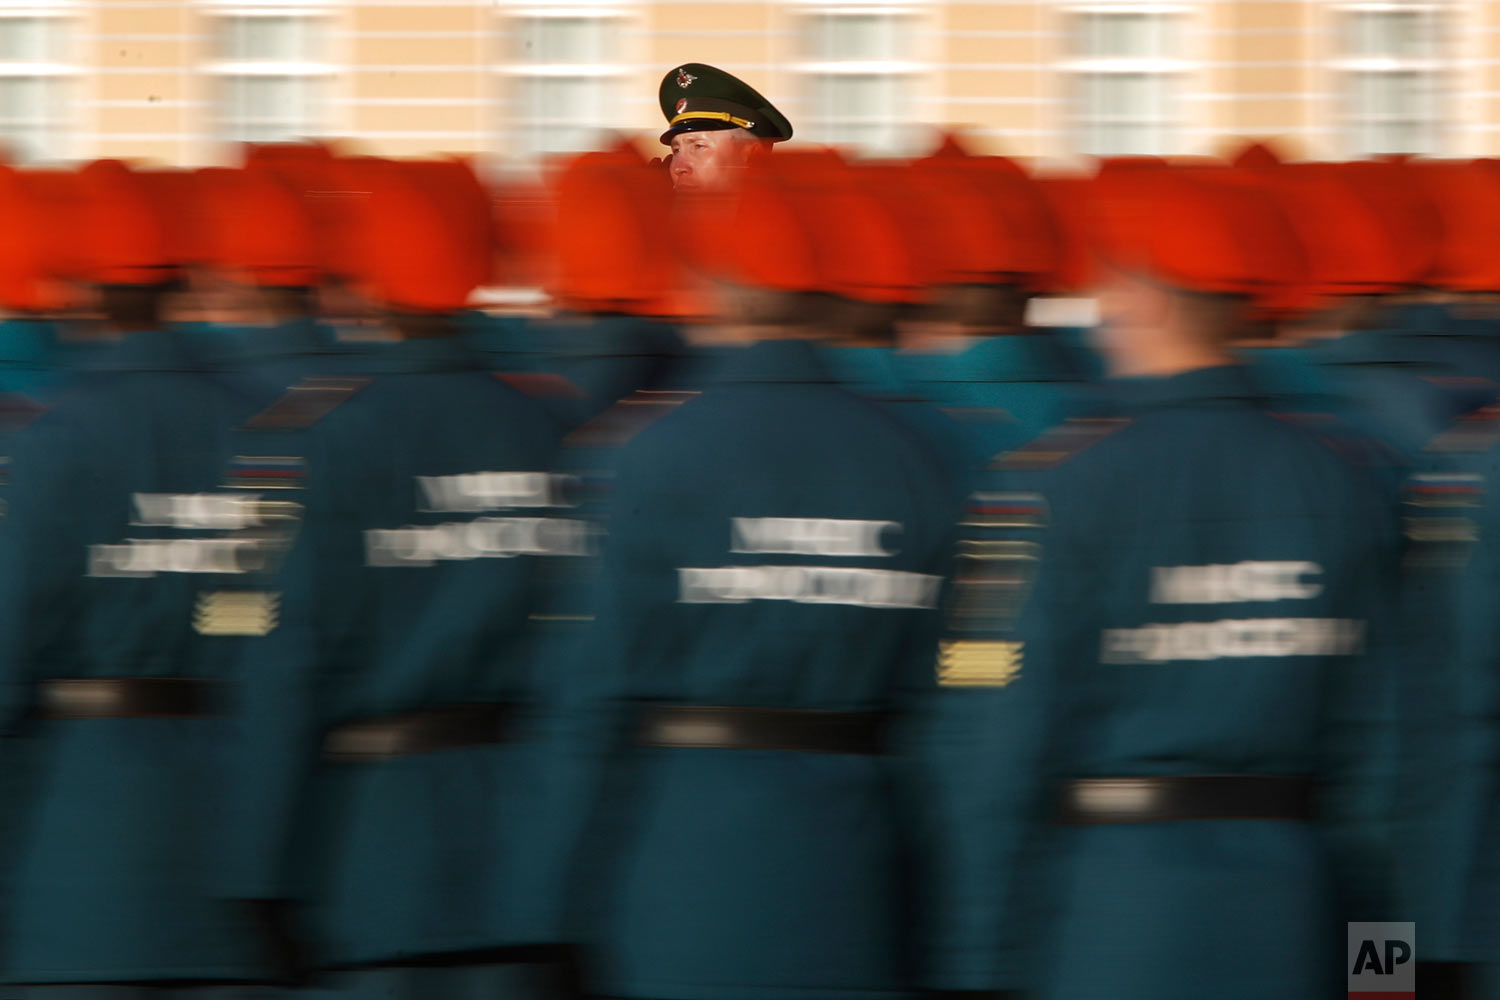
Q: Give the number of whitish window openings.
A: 6